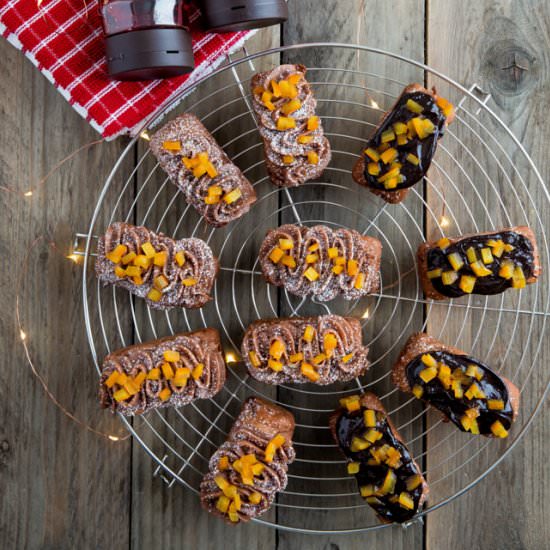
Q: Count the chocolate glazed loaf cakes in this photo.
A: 4